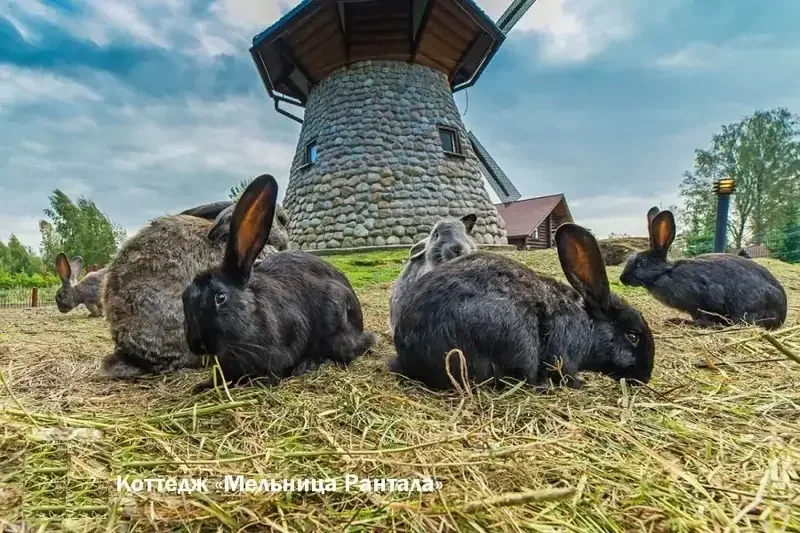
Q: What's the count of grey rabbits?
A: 3